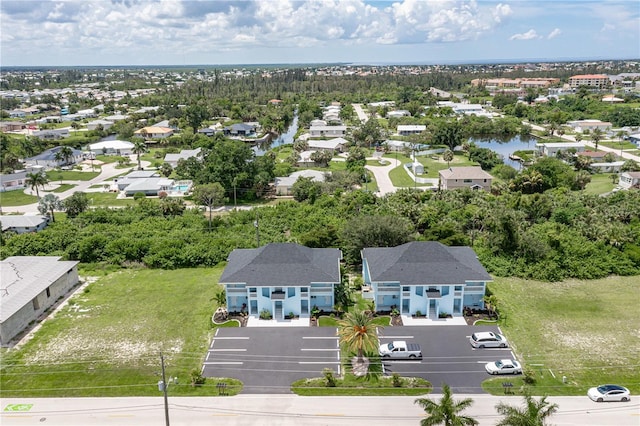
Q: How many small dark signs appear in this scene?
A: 2